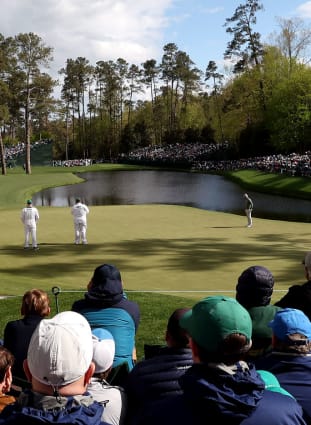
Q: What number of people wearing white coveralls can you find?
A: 2